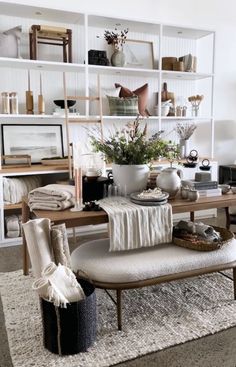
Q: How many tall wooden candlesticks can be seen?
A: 2